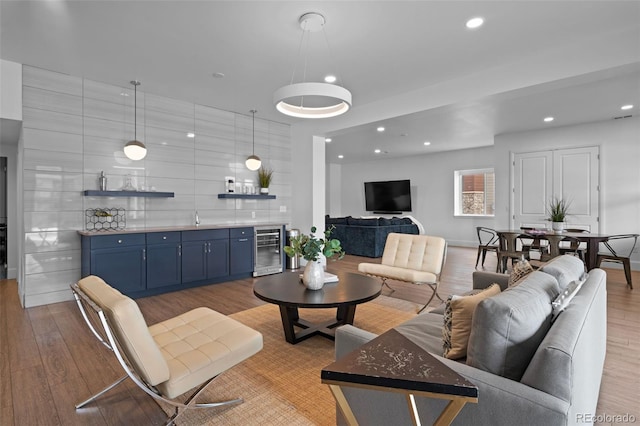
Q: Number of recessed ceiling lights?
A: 9